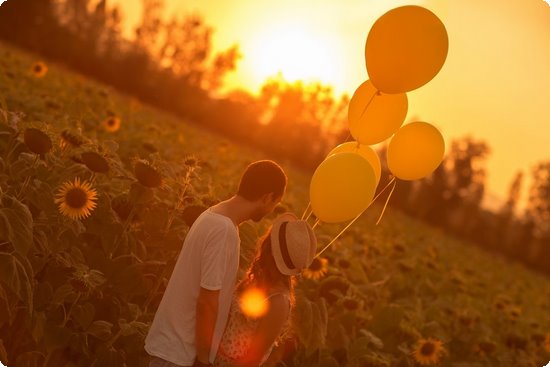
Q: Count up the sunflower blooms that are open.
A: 5